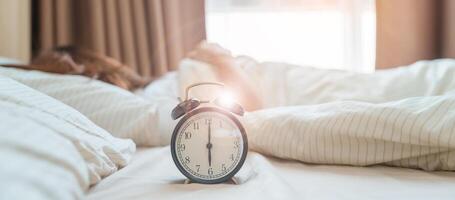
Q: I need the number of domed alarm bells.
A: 2